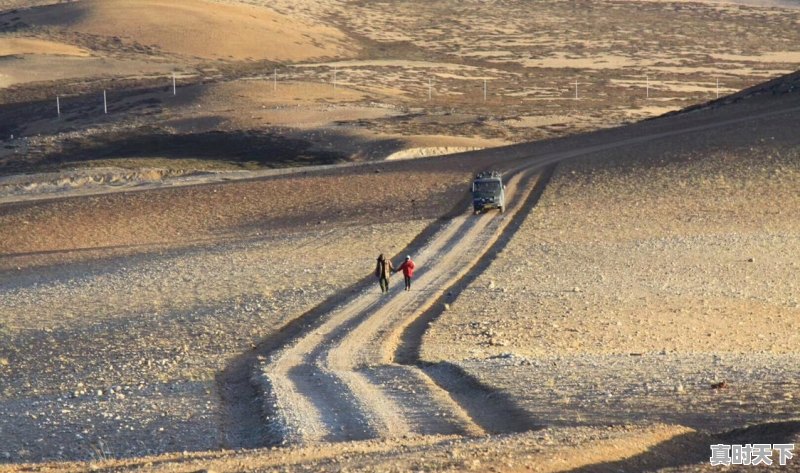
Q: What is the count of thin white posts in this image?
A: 10